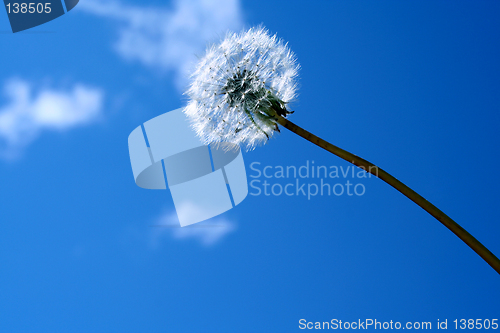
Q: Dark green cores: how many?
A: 1